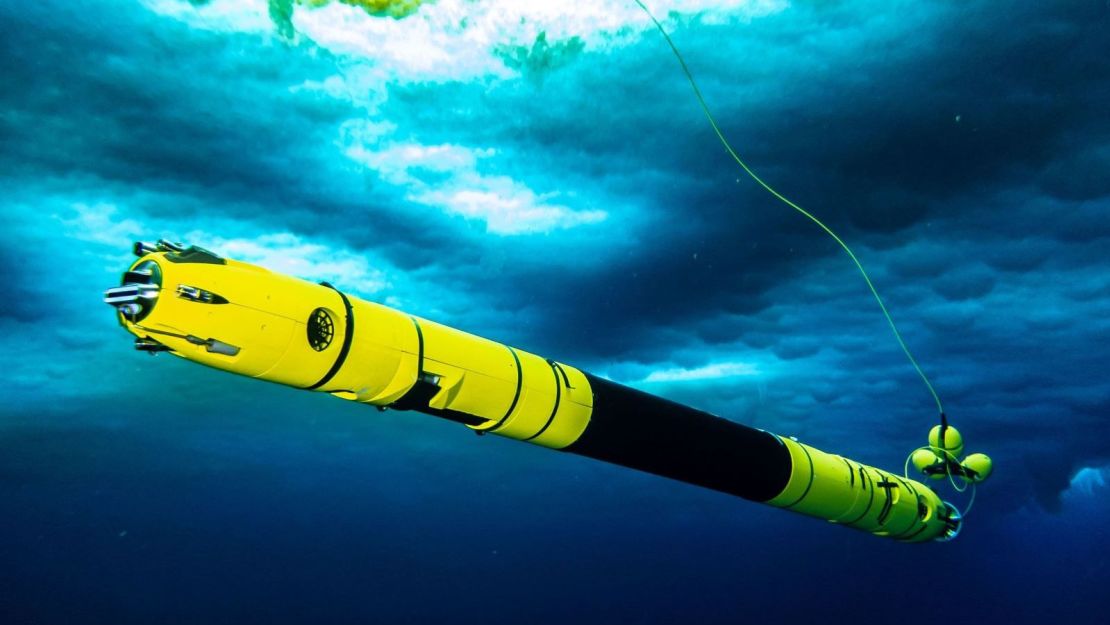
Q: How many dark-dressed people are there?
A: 0